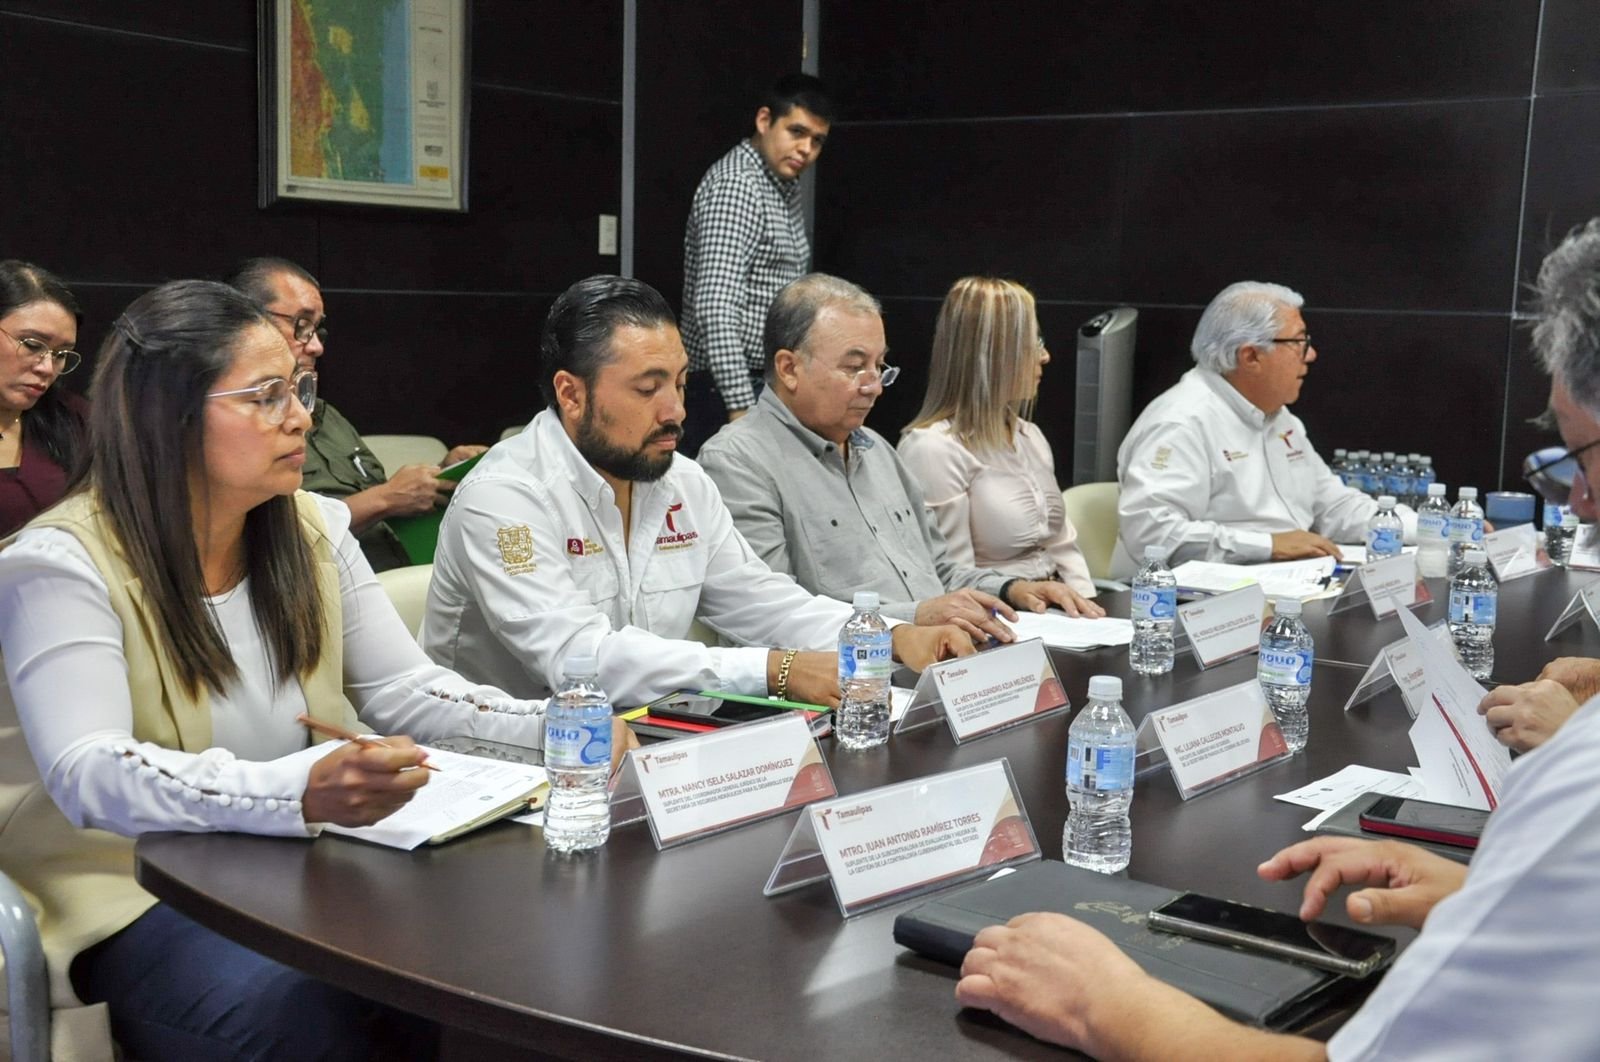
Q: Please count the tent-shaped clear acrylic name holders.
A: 10